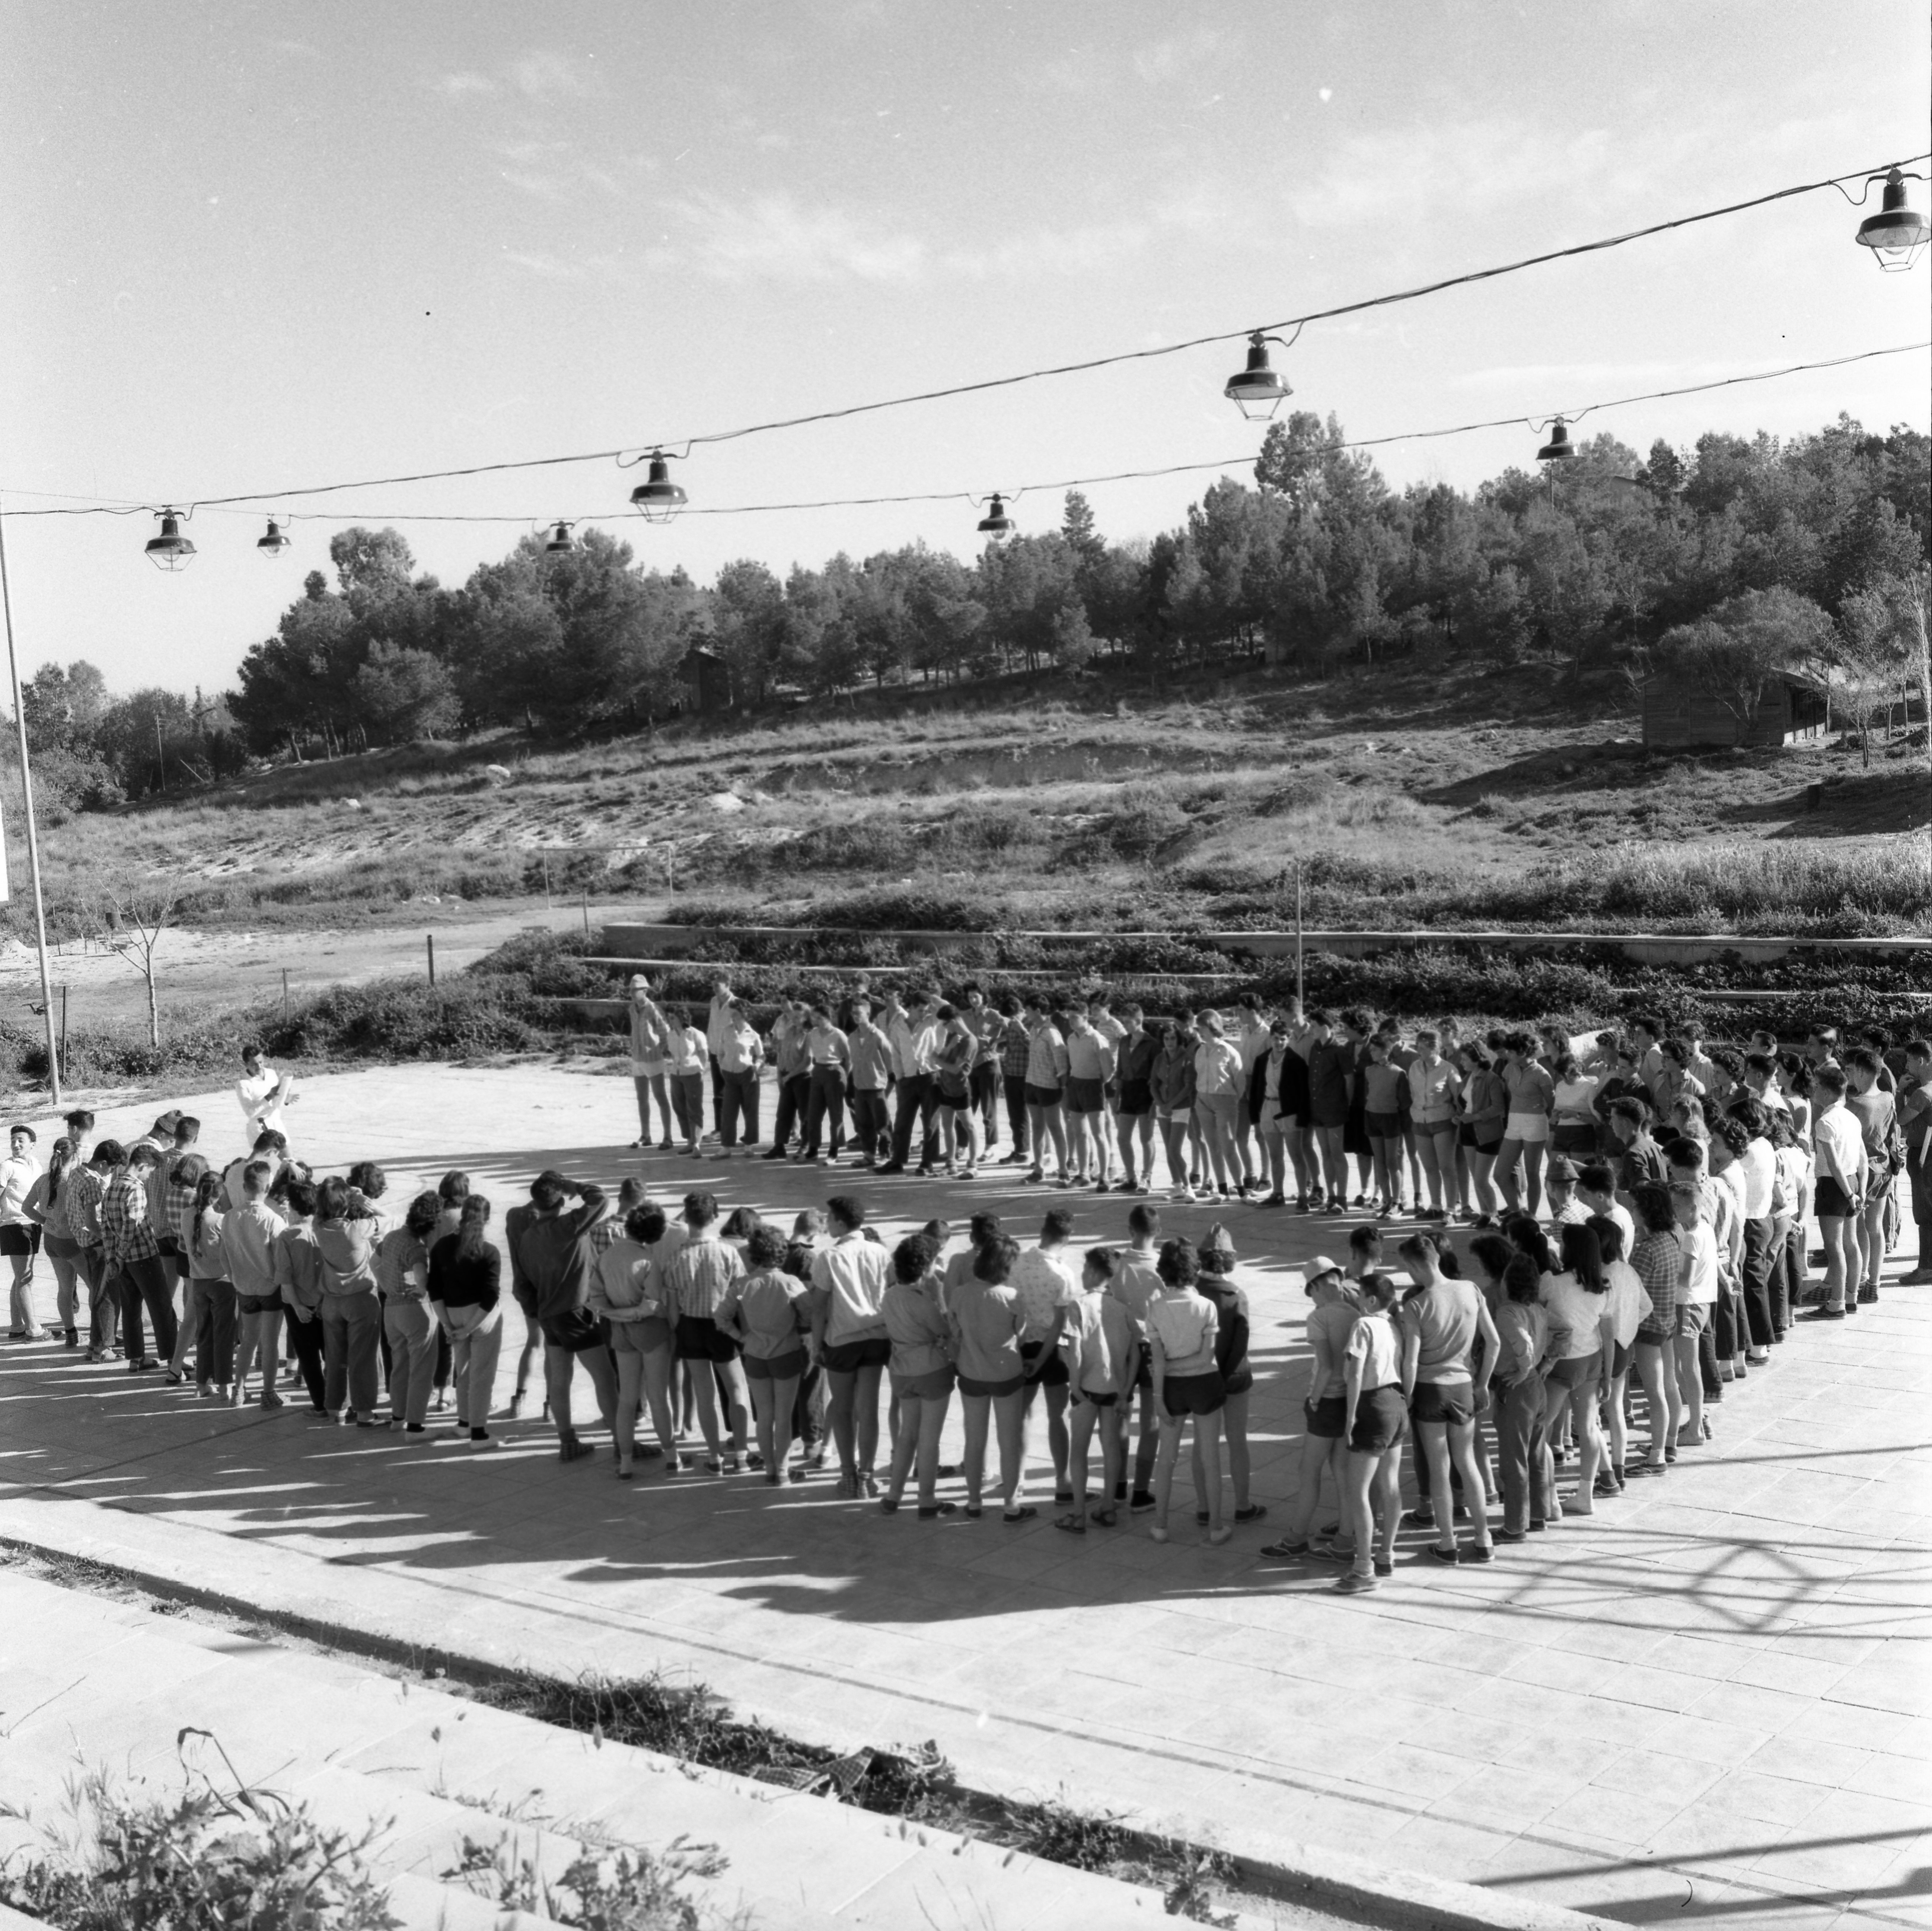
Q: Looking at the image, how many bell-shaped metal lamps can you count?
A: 8